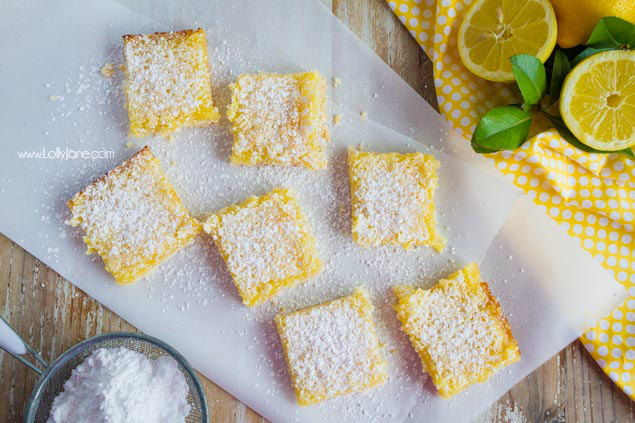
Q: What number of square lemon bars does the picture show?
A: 7